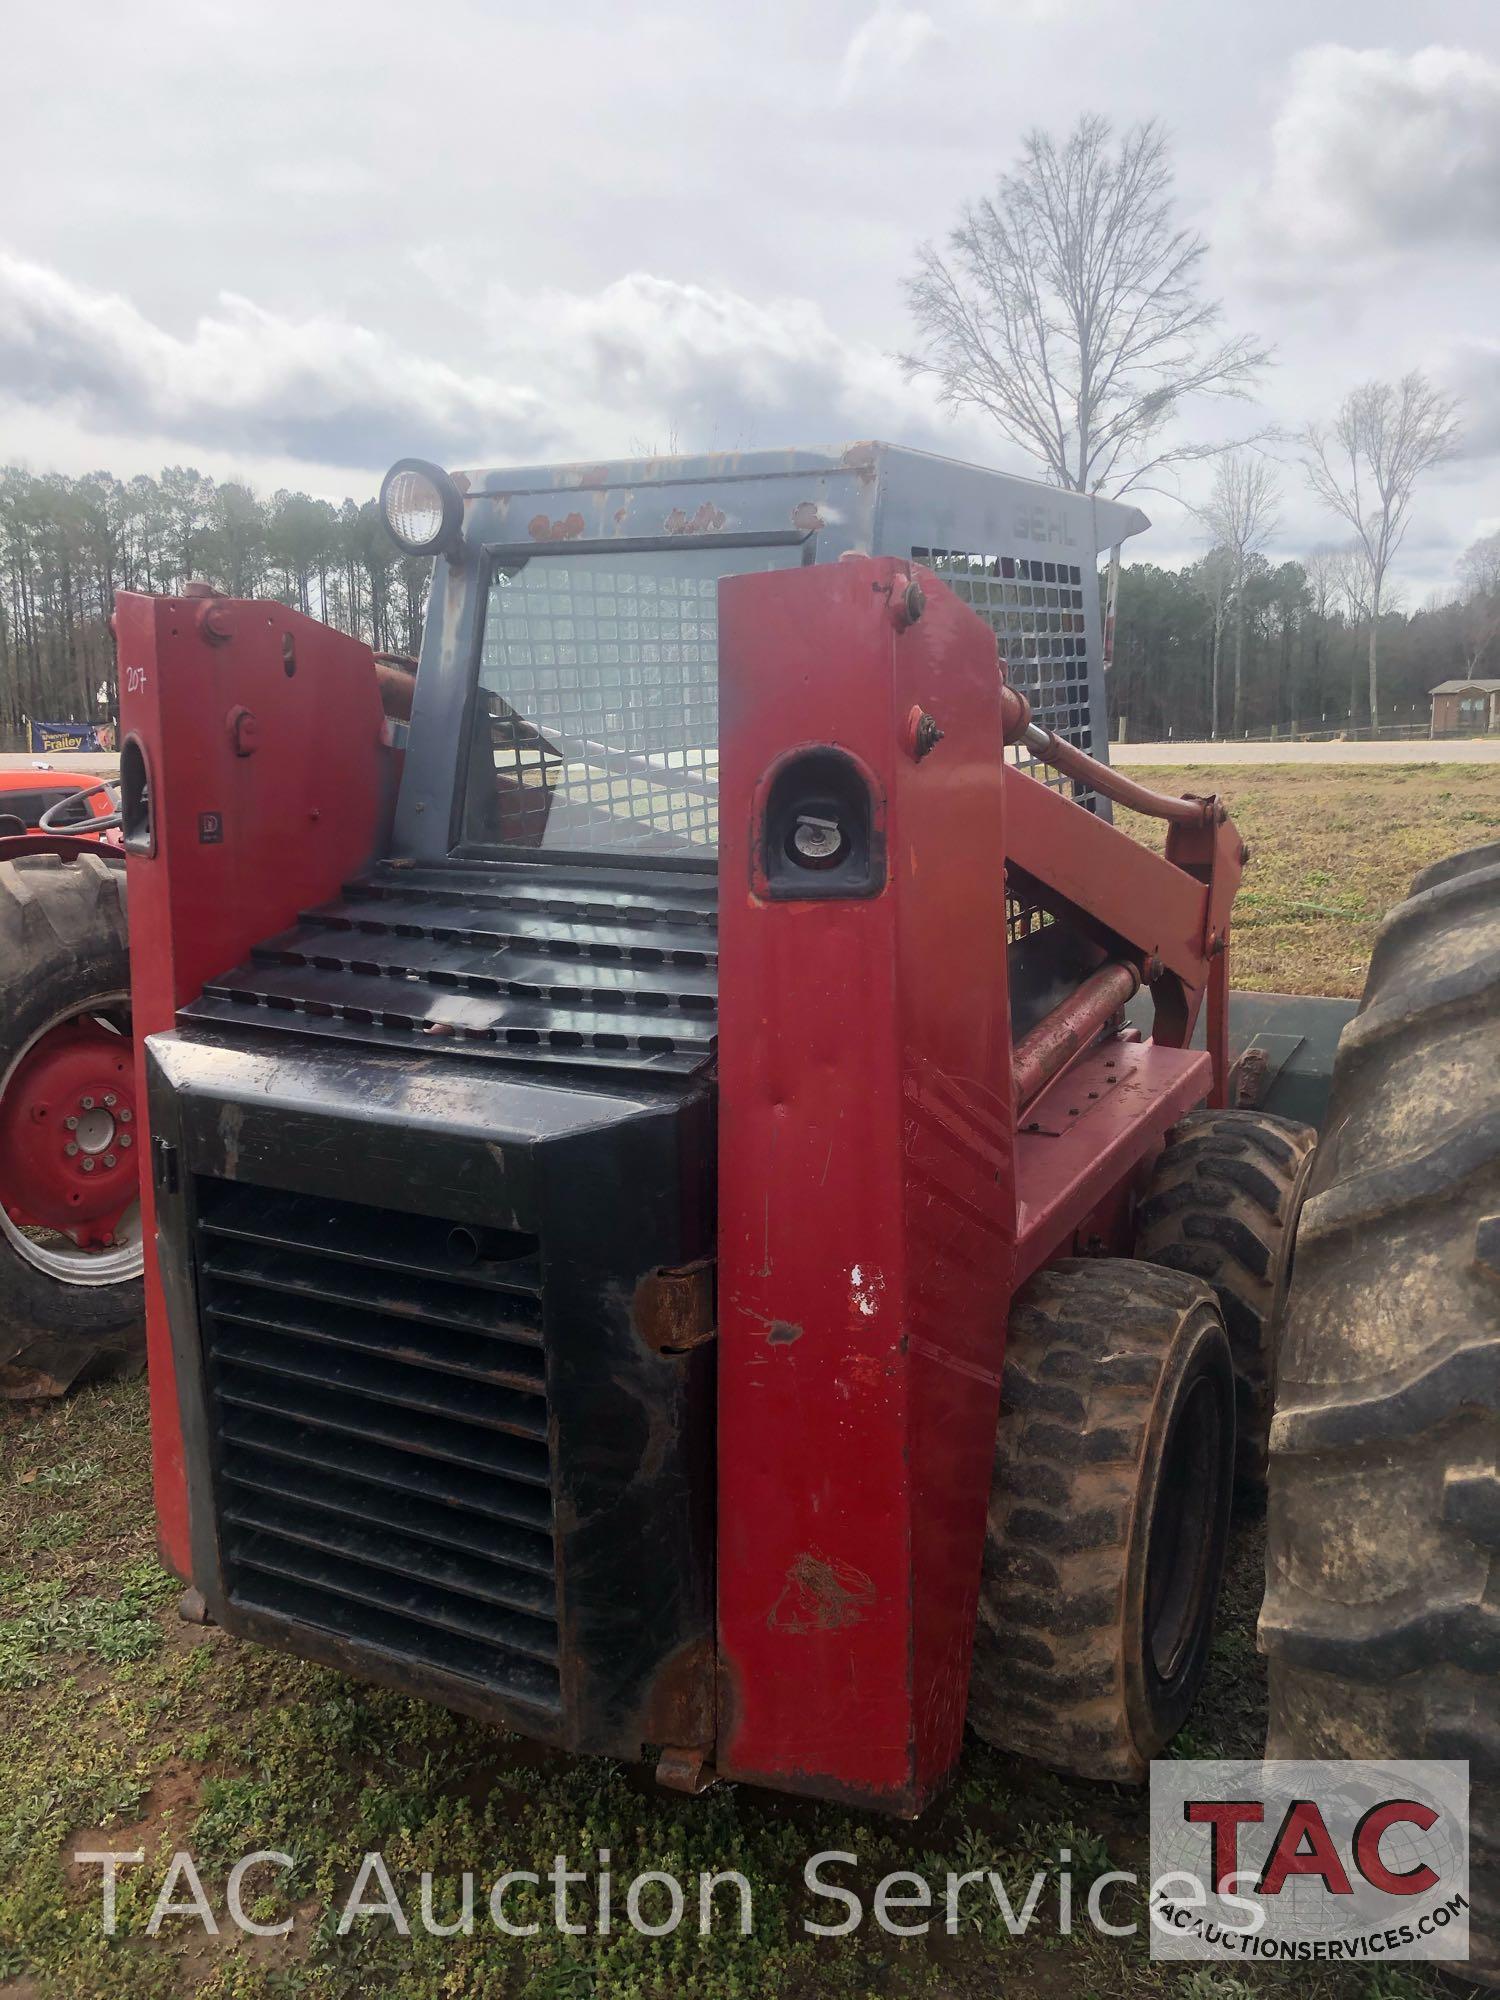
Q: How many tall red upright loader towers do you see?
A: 2